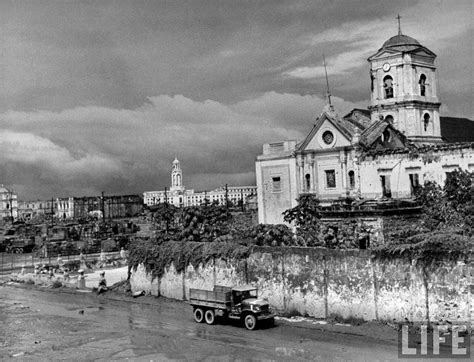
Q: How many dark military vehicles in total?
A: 1